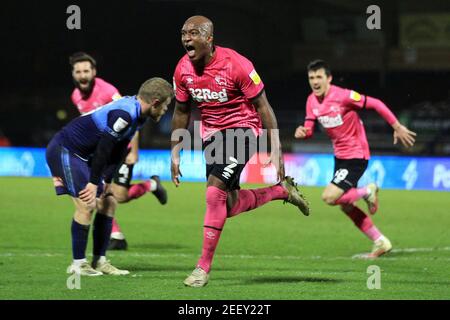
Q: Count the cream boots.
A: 6